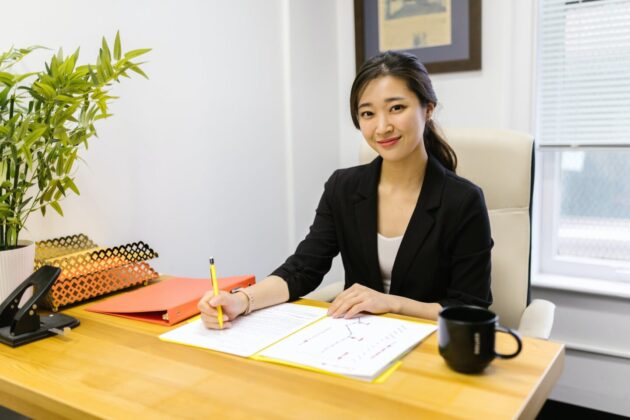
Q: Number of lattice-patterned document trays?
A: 2